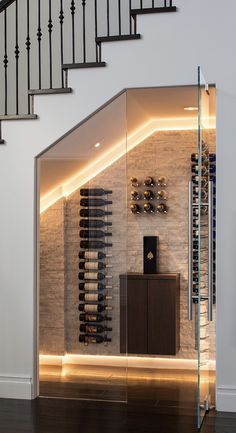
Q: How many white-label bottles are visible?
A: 6